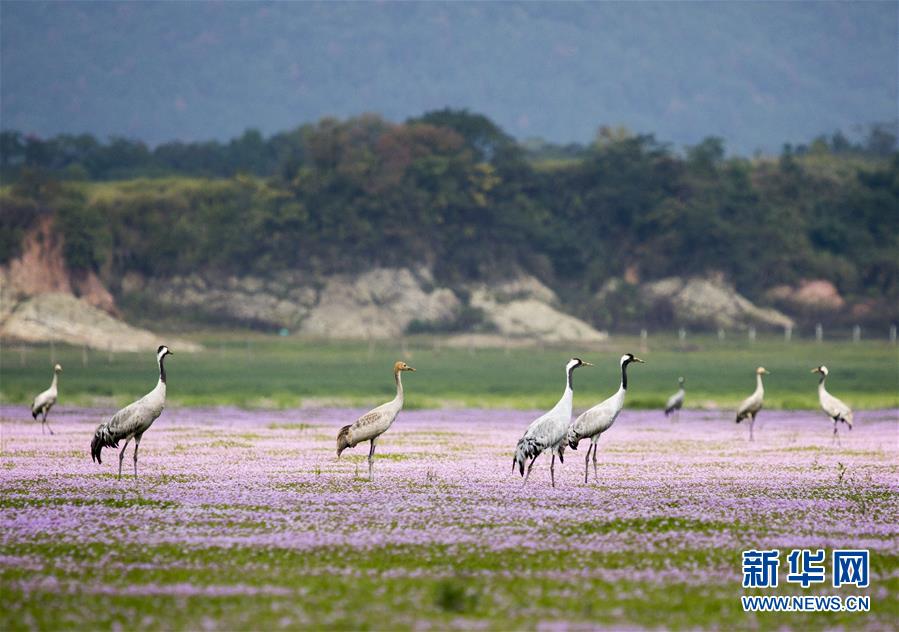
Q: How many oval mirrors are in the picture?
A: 0